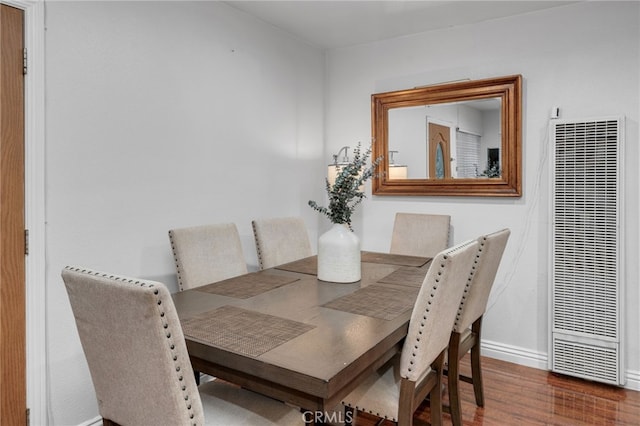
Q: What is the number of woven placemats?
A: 6